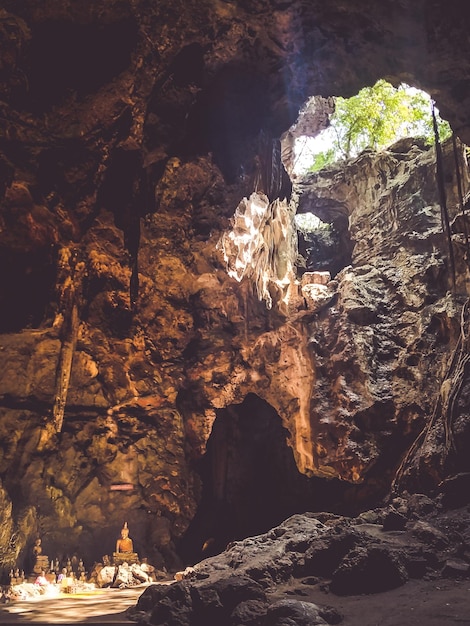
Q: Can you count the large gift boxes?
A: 0